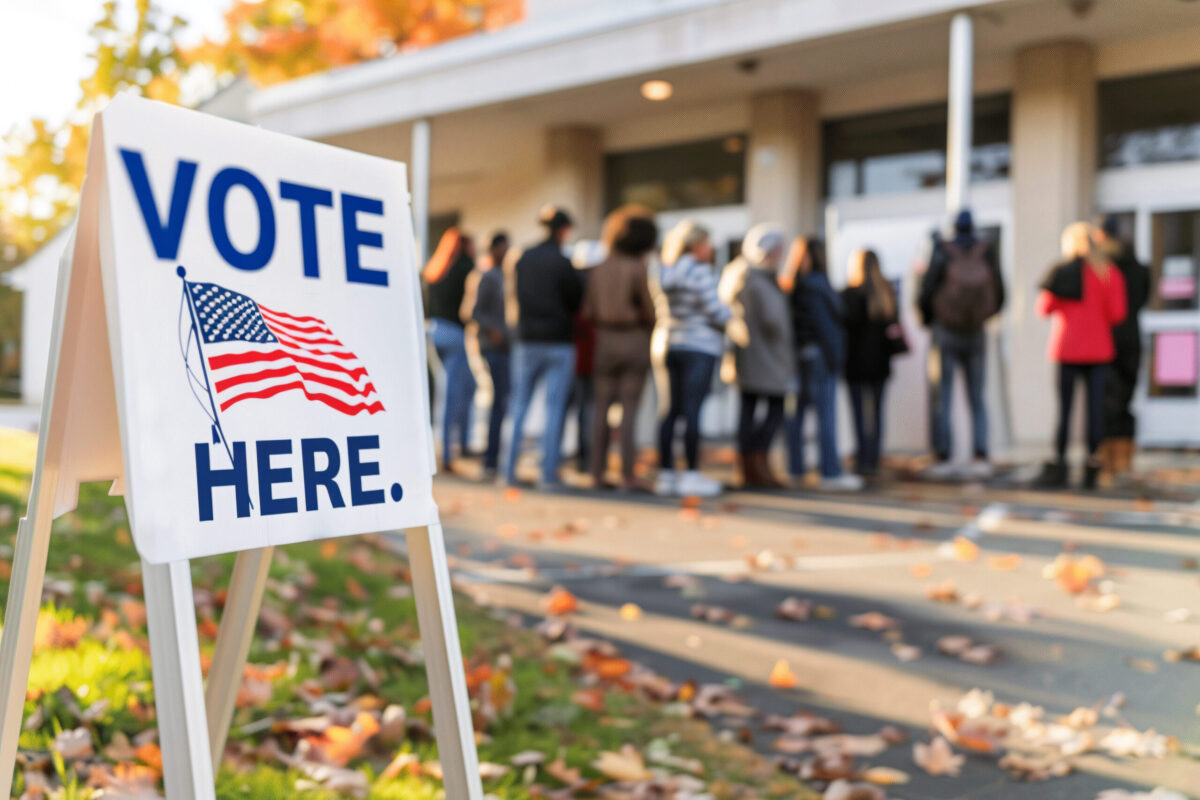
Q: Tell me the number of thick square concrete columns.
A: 3